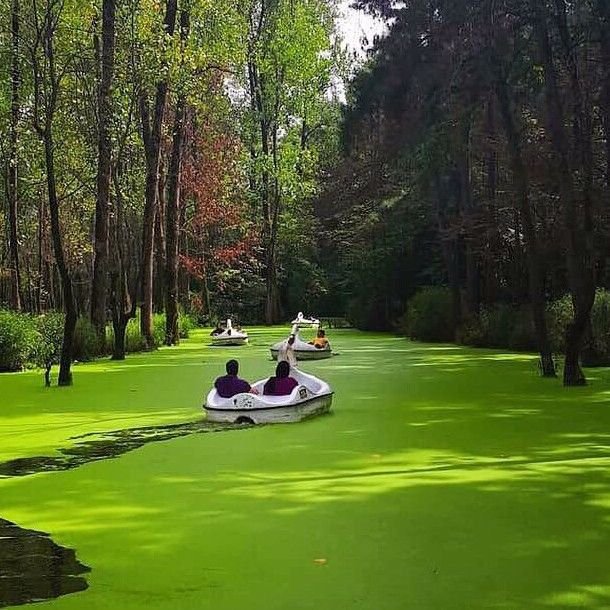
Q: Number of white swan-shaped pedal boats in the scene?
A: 4